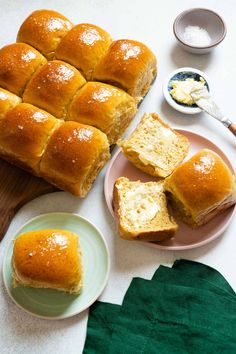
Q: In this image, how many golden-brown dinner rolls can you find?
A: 12